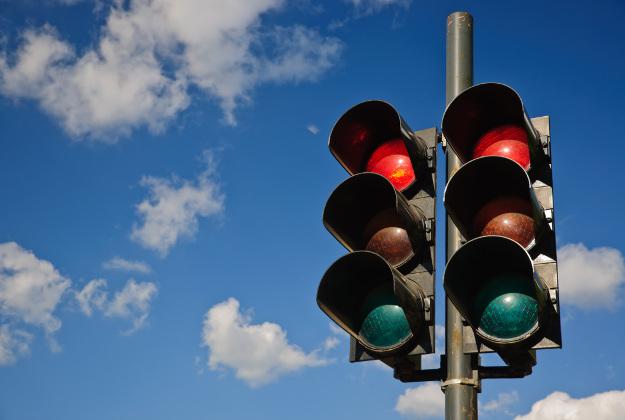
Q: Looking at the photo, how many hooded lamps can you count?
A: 6